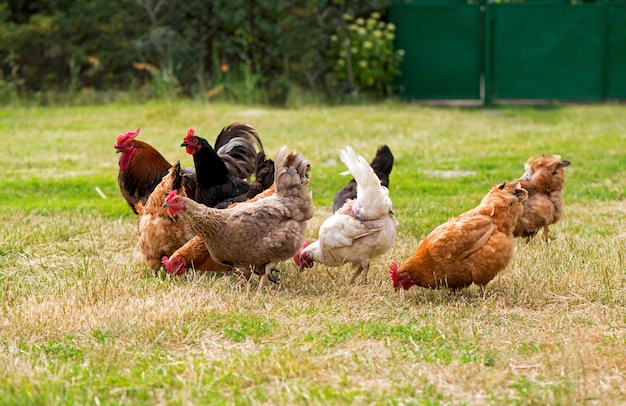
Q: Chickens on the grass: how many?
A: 9